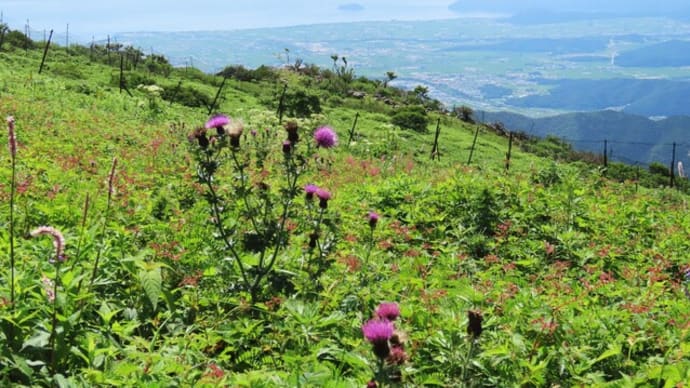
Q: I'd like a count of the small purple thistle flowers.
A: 7